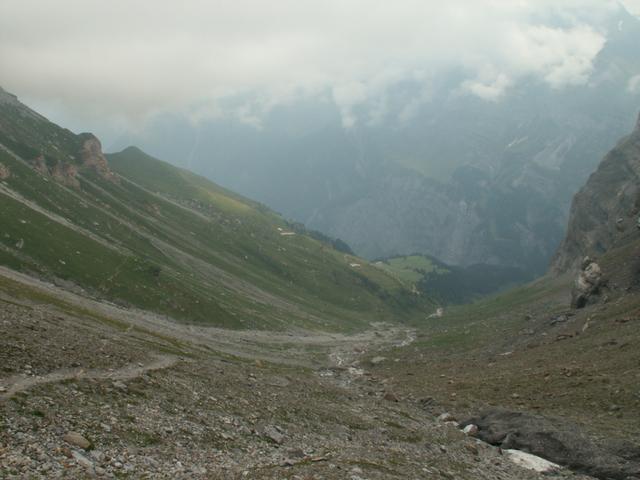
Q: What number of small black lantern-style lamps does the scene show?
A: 0